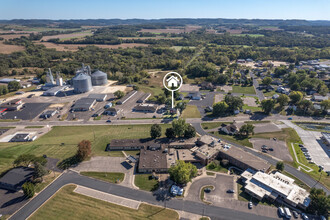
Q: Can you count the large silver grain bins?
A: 2